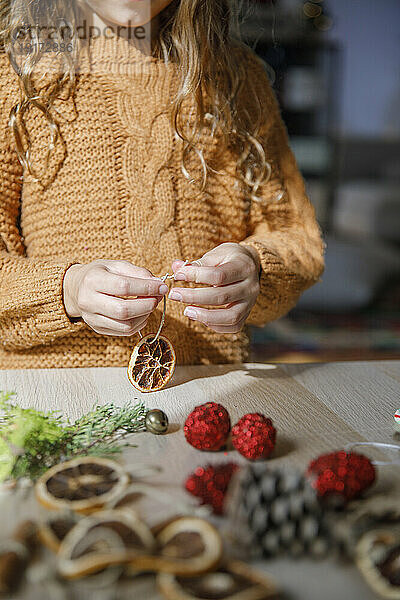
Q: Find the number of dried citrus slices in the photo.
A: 7